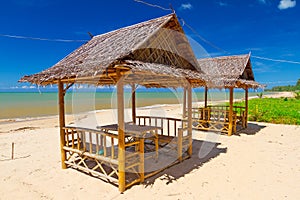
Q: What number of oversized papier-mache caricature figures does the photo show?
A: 0